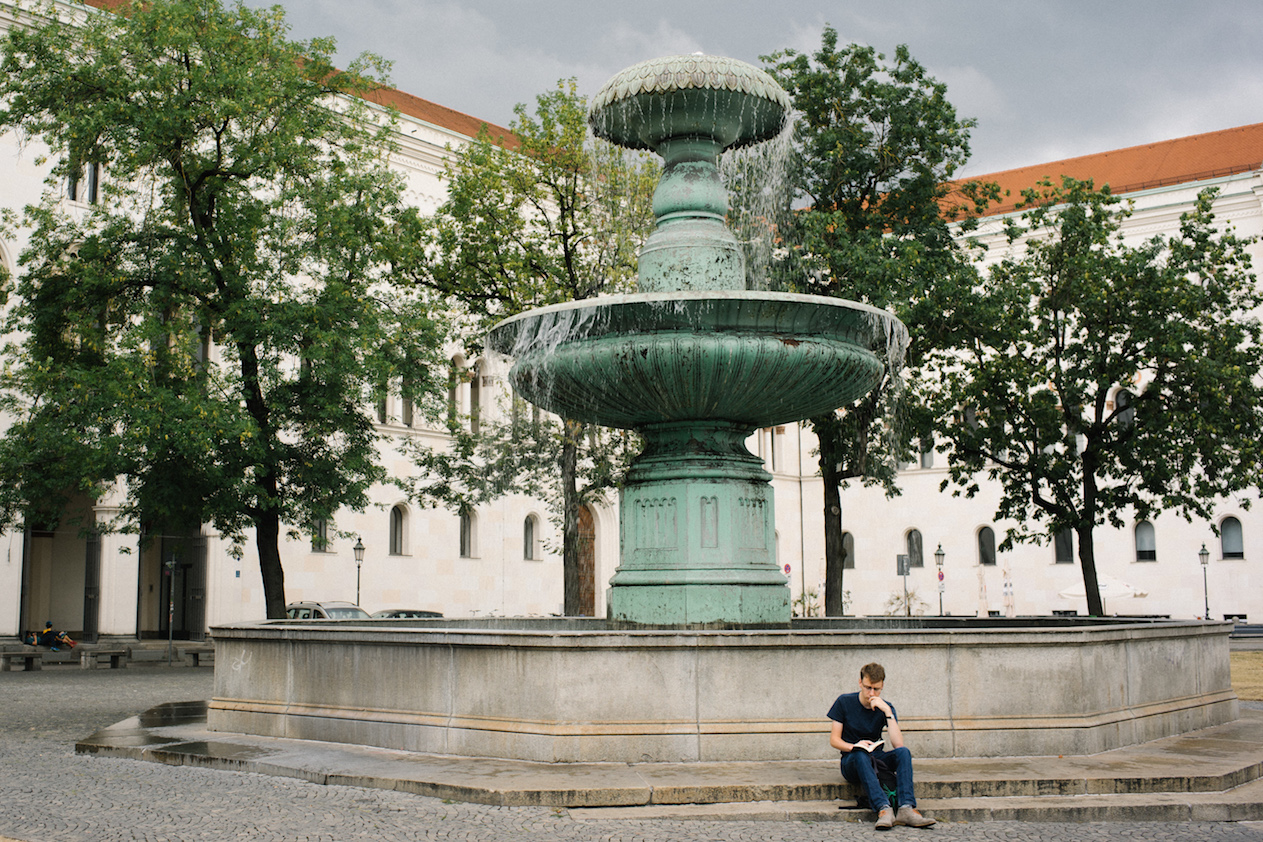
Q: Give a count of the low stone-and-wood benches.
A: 3